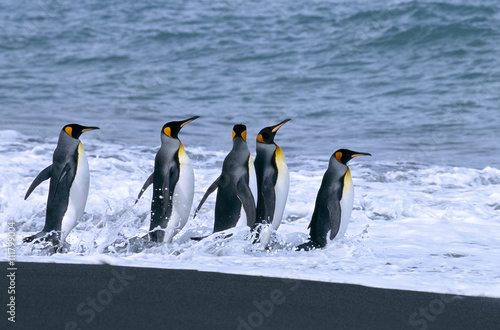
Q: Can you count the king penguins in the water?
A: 5